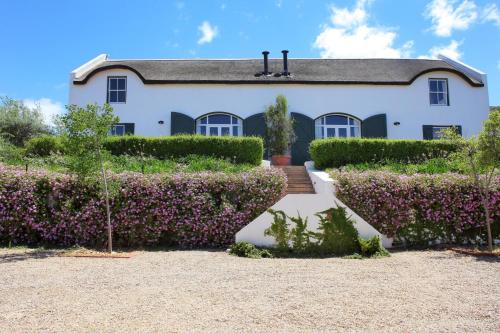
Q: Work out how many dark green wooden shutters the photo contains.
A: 7